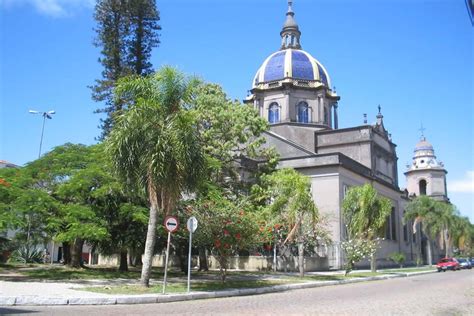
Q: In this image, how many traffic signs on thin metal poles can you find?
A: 2